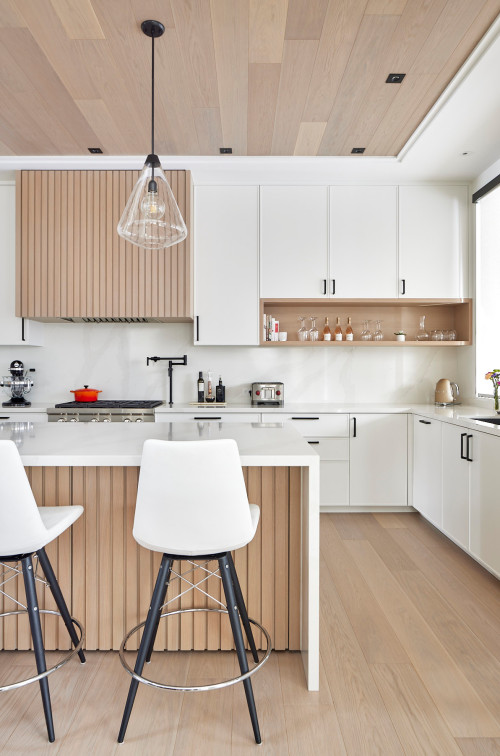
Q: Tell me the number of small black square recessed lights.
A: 4